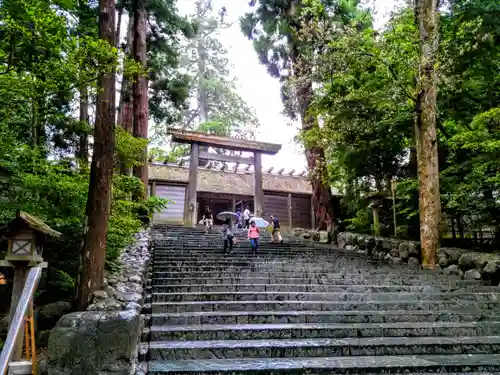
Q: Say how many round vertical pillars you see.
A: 2